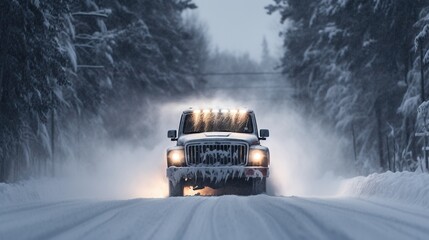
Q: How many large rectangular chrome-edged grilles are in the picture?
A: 1